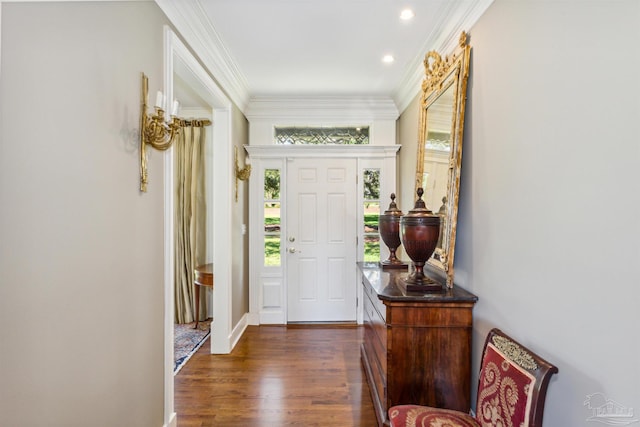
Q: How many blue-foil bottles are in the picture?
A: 0